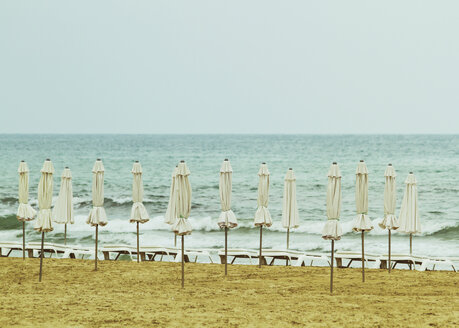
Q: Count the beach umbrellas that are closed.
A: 14